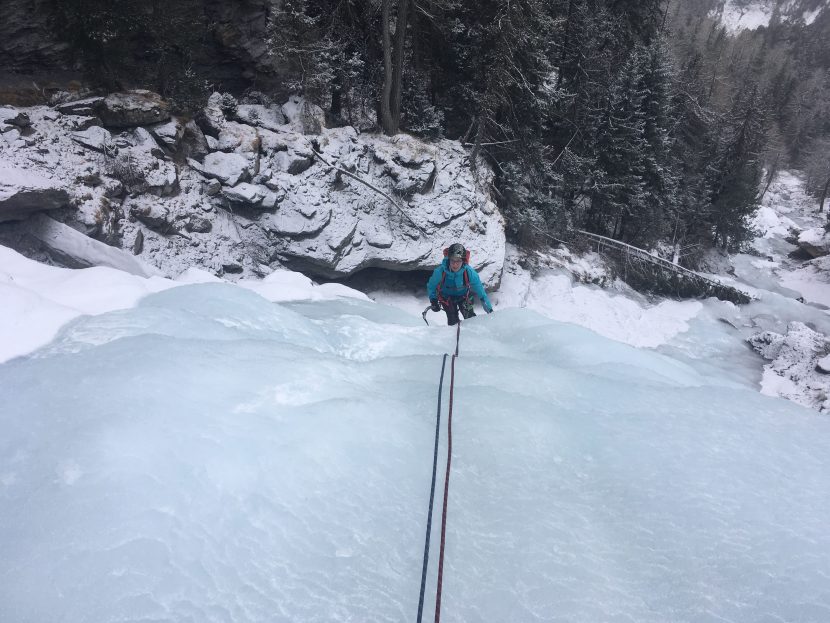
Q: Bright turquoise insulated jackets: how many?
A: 1